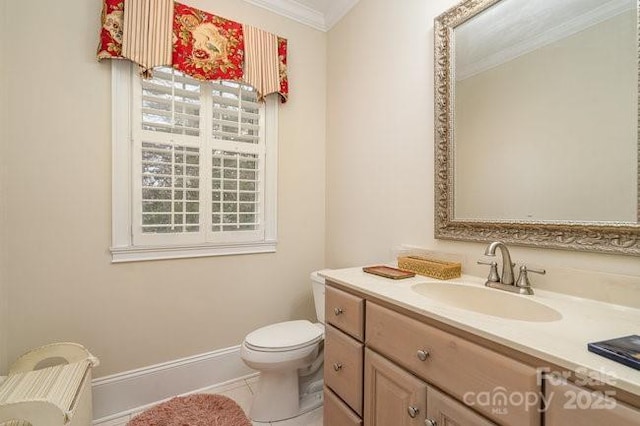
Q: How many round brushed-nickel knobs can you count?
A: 5